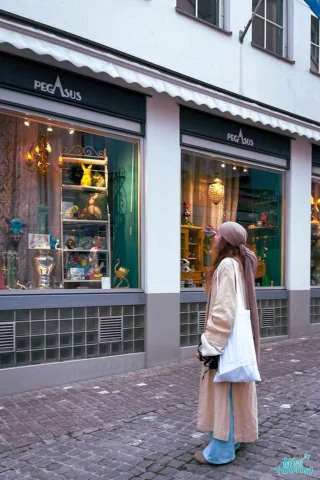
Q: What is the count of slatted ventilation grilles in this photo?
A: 4